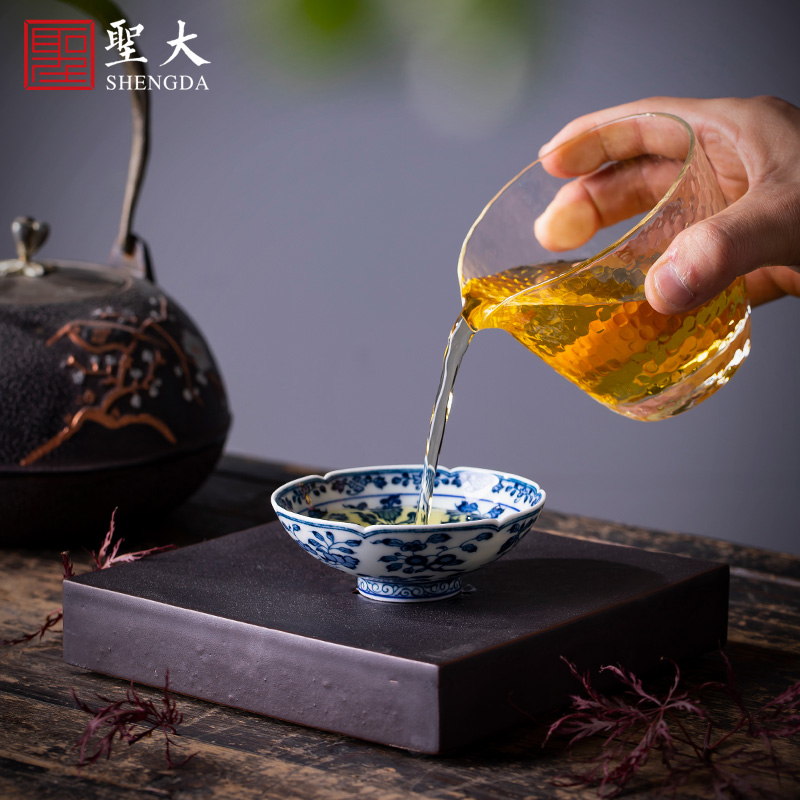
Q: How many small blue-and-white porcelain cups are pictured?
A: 1